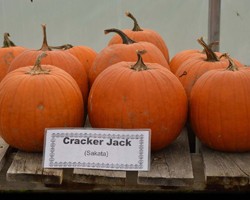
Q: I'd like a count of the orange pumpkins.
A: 10